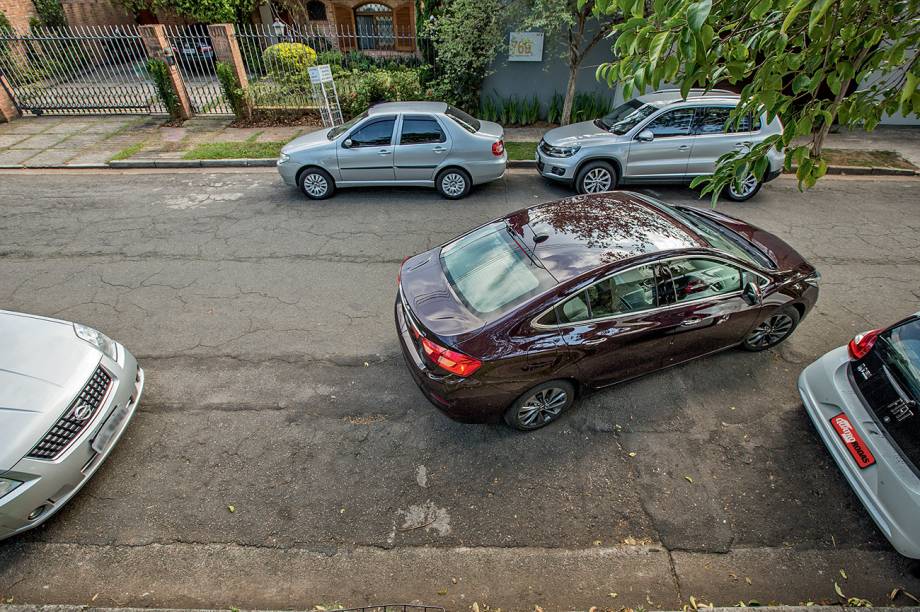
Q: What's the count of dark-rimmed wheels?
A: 2